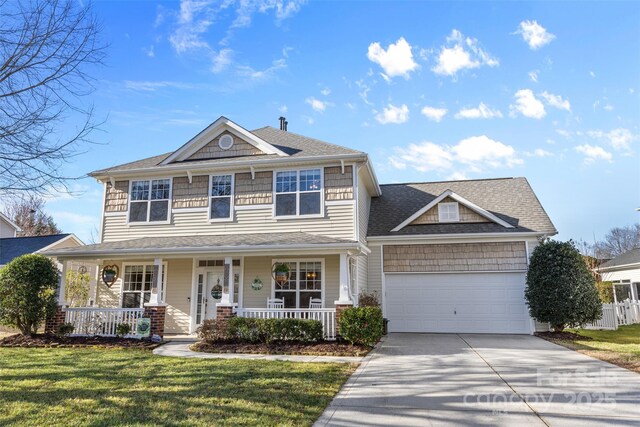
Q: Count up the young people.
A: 0